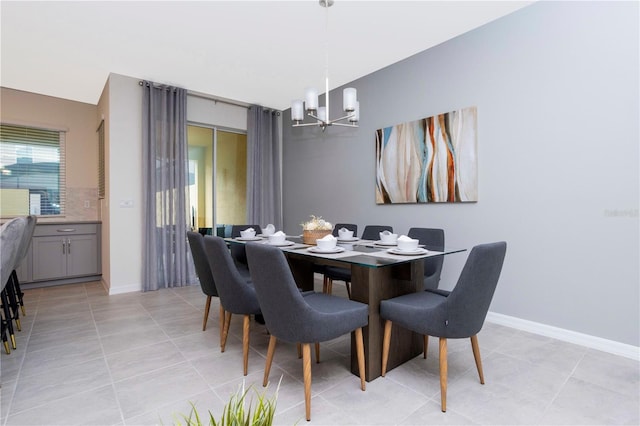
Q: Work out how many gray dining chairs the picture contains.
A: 8